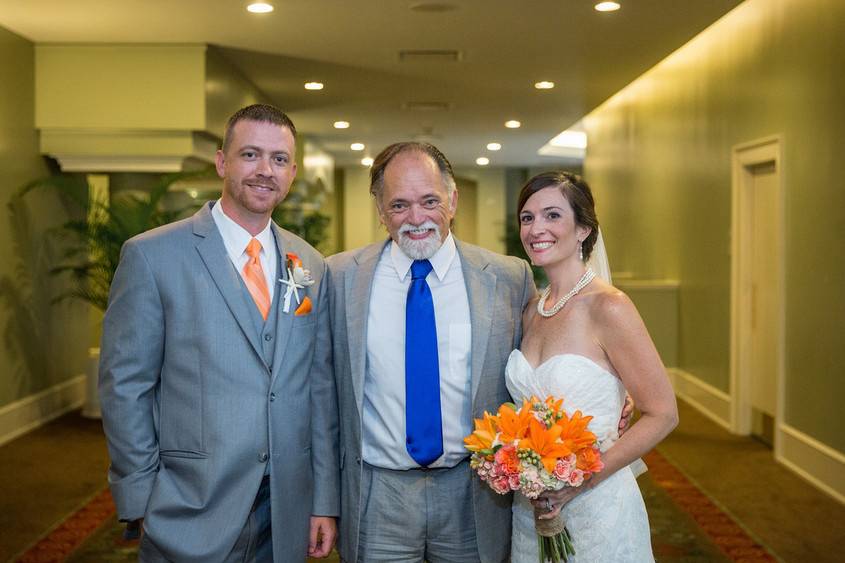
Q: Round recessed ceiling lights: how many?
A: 10